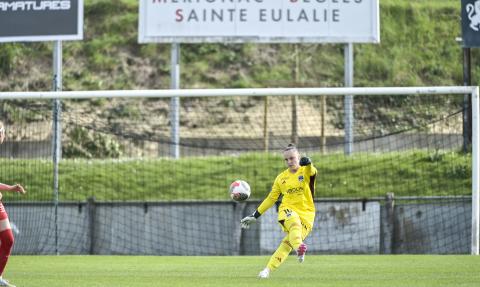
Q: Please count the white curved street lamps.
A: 0